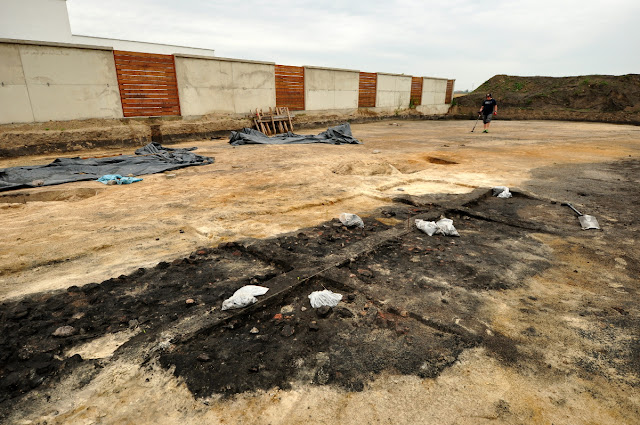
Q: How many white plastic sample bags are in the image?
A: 6